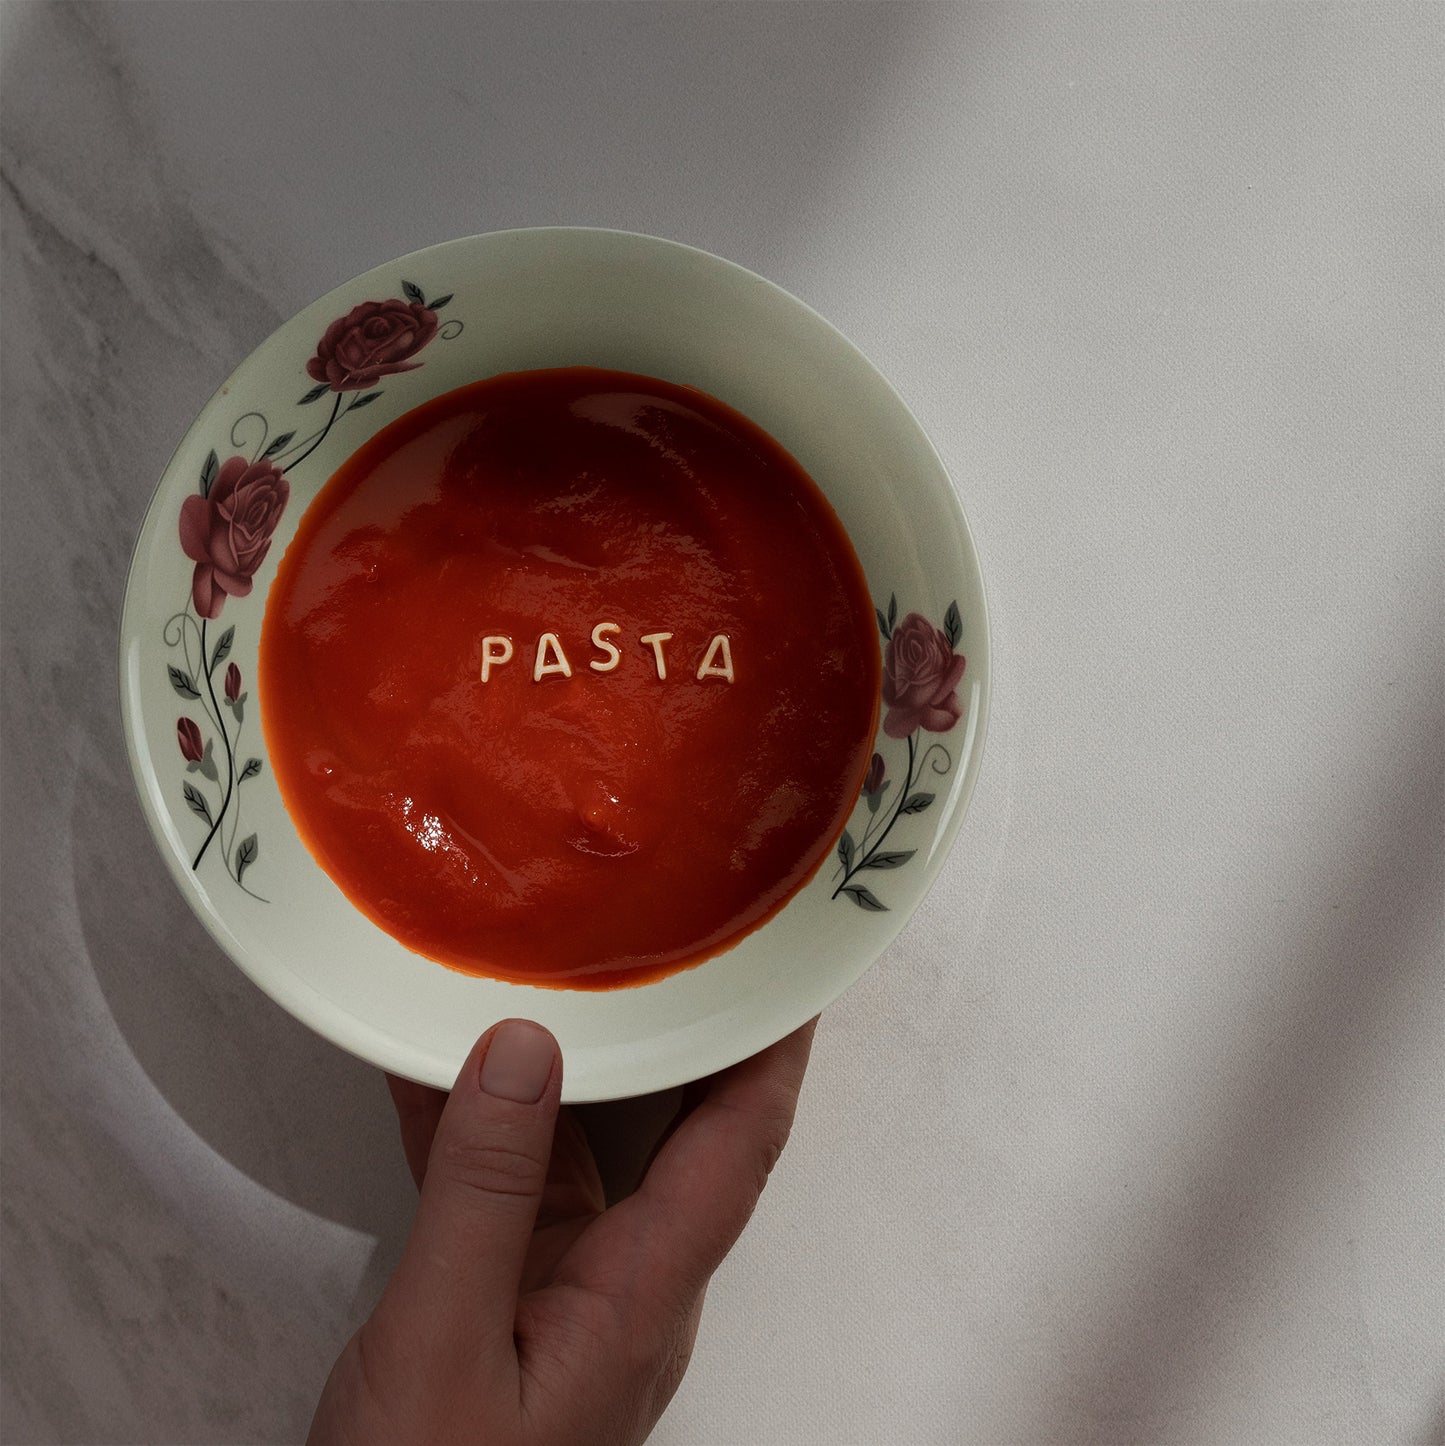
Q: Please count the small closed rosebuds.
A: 3